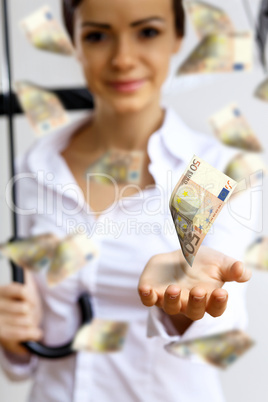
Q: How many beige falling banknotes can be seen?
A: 14